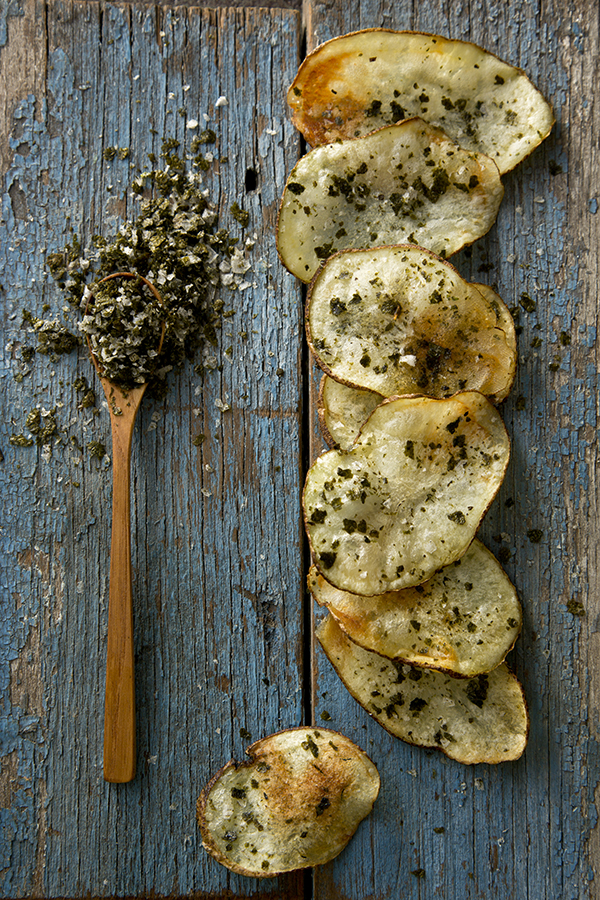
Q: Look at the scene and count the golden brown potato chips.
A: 8